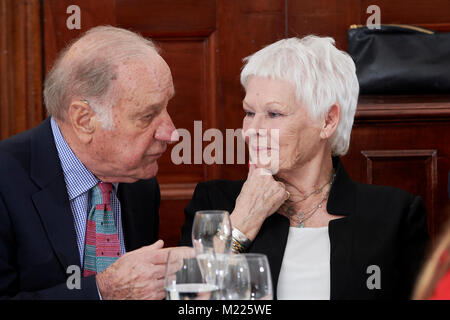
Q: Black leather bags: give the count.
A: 1